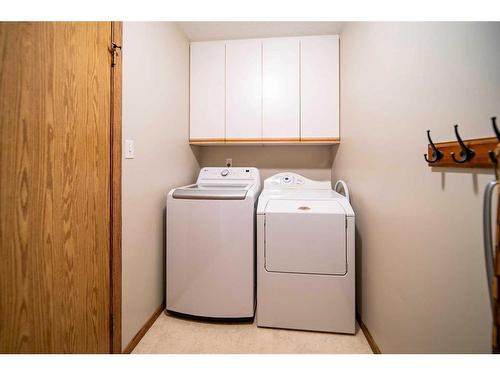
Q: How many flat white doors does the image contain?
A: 4